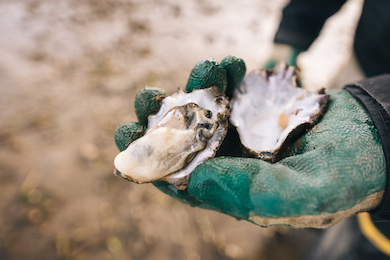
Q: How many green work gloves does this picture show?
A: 2